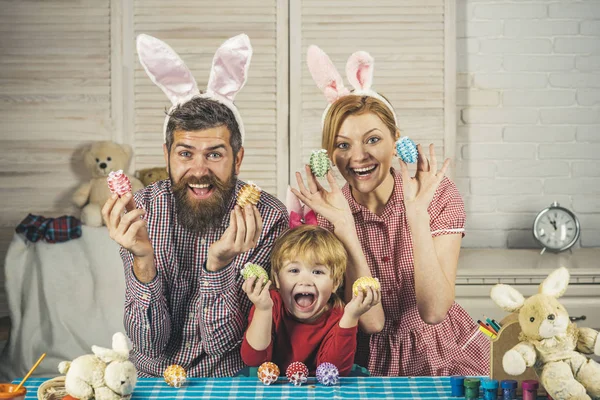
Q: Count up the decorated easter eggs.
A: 10